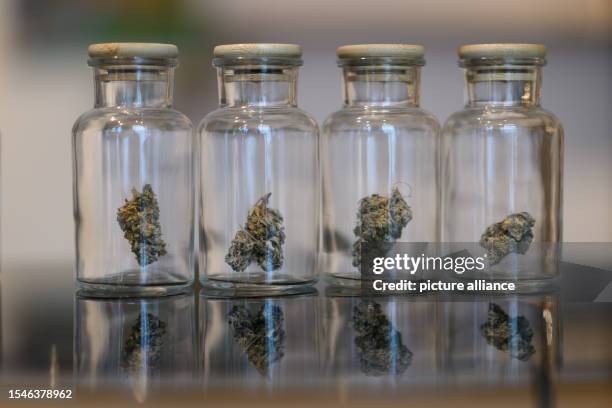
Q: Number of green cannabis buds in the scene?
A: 4